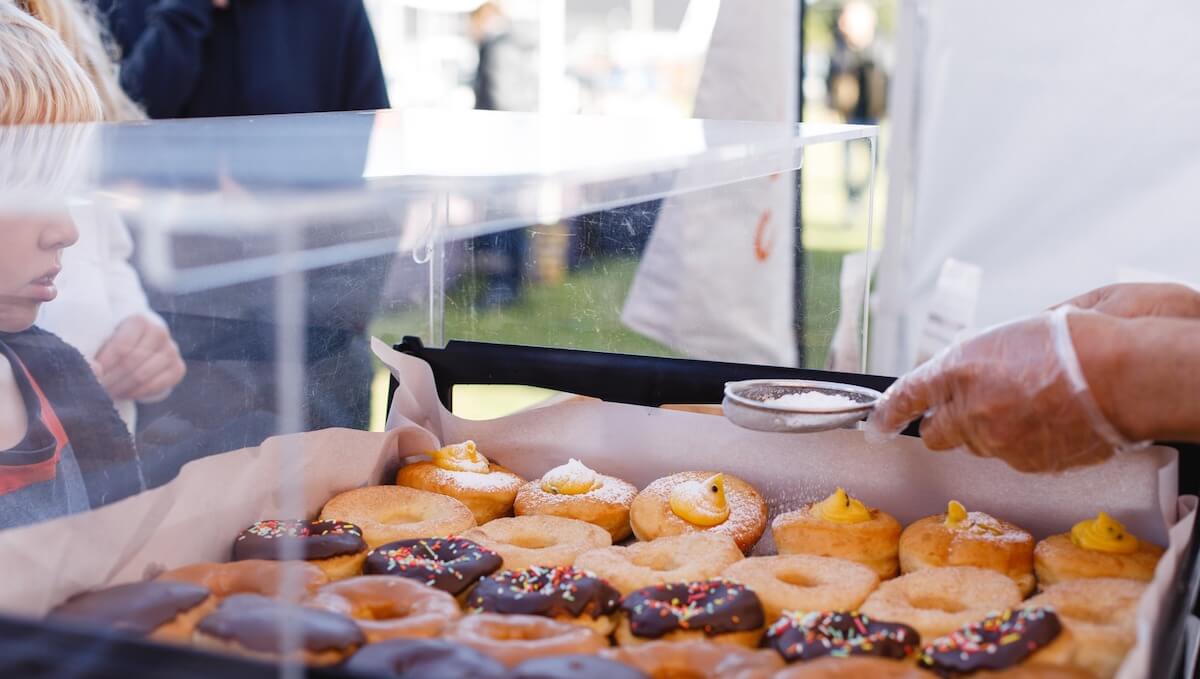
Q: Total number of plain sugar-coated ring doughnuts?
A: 6